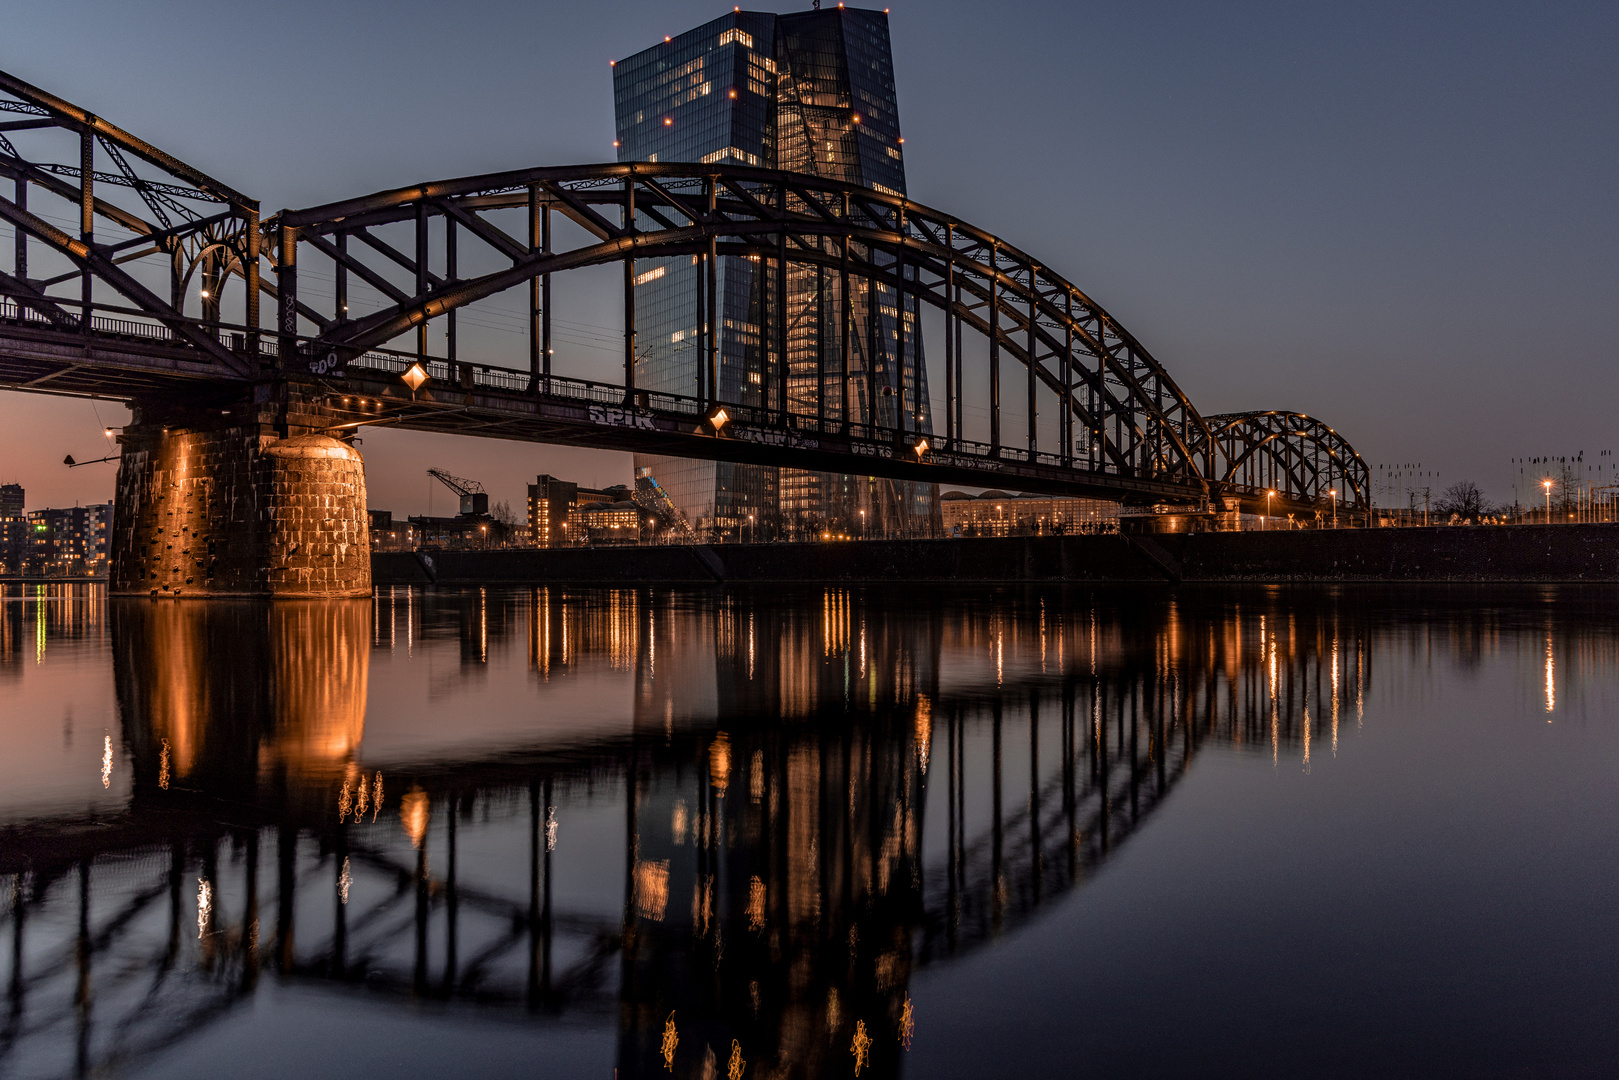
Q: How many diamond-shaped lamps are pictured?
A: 3